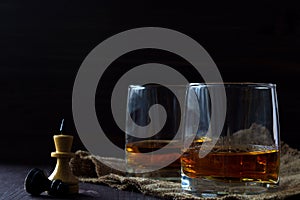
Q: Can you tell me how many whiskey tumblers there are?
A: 2